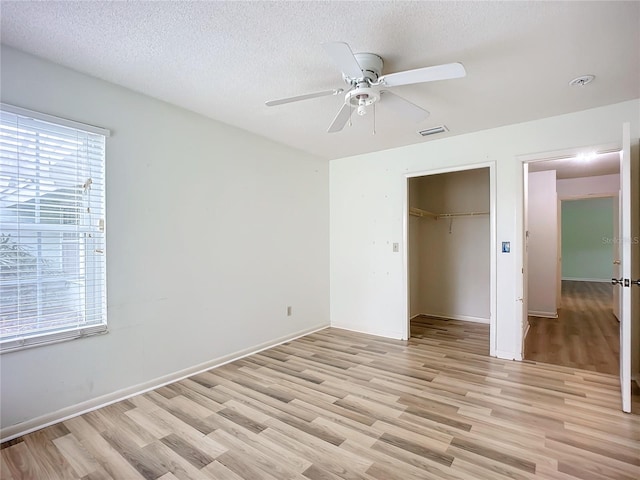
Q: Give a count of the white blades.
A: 5